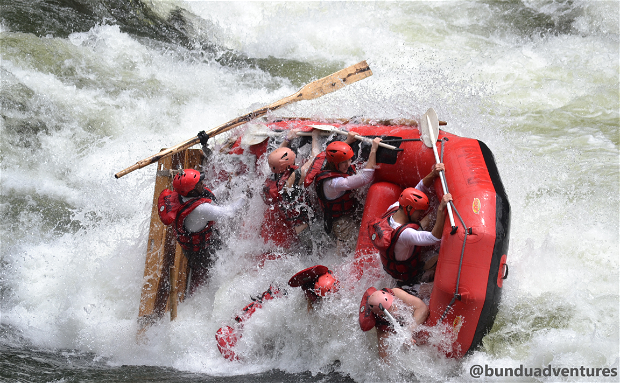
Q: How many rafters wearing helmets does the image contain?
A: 6